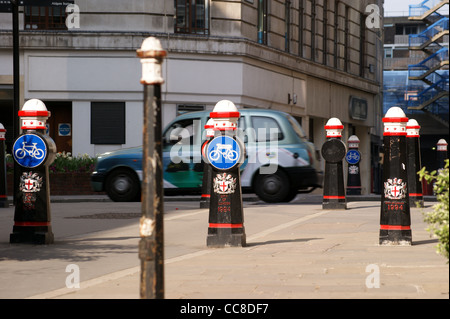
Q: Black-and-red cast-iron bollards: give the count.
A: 9